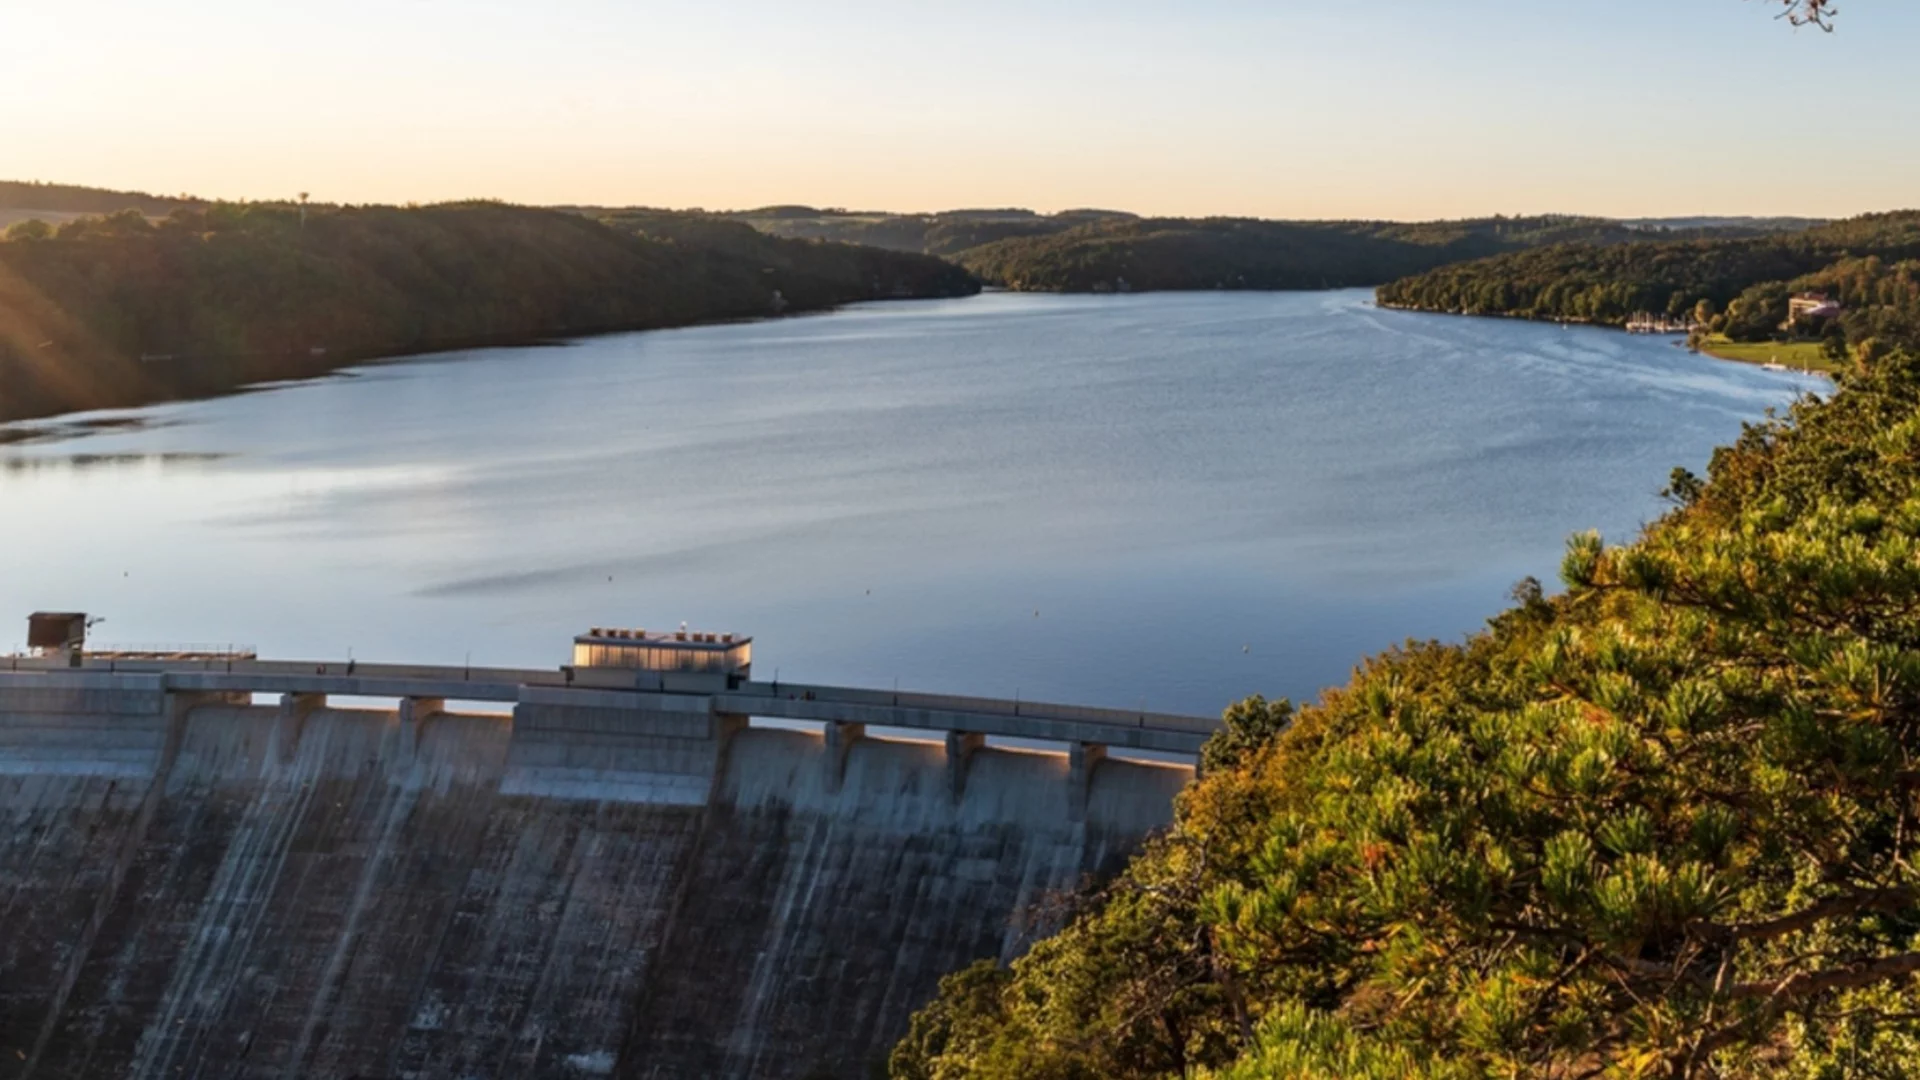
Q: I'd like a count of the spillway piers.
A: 5